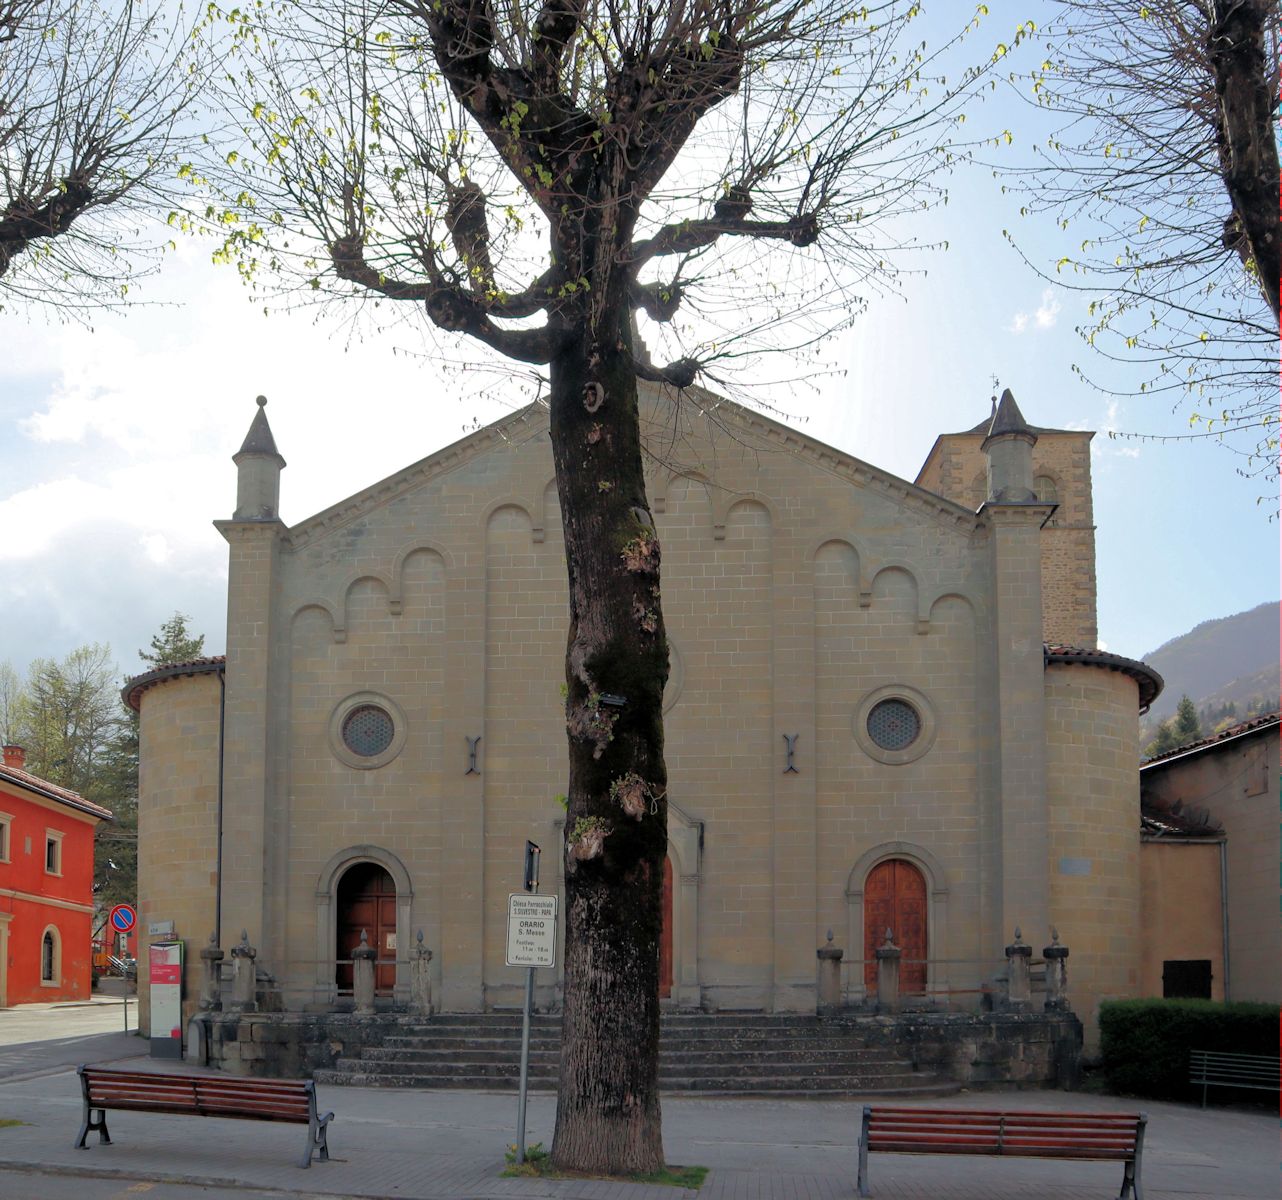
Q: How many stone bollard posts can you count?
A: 8